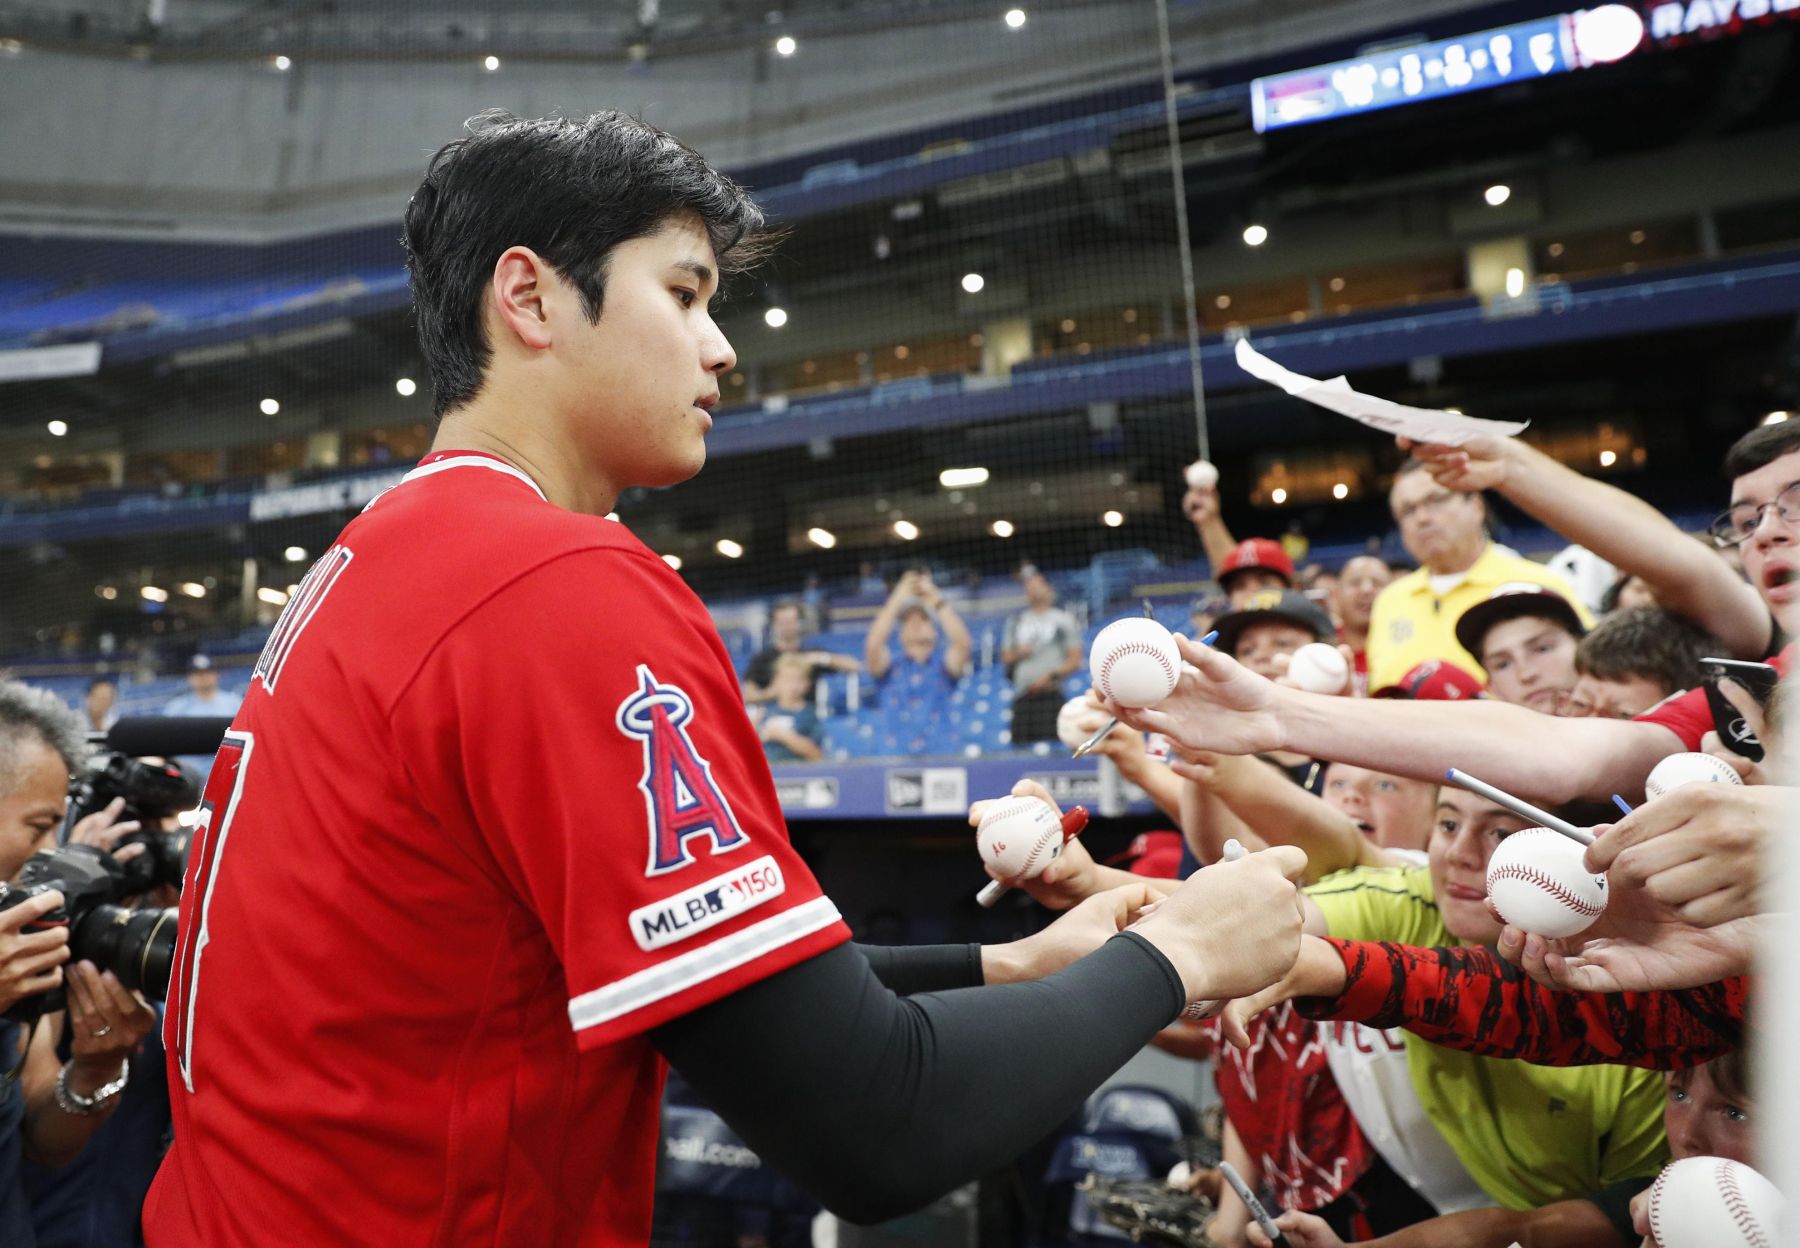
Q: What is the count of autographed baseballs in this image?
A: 1